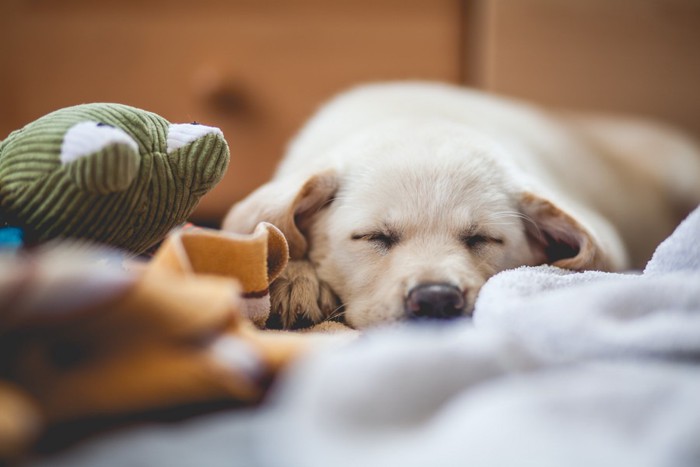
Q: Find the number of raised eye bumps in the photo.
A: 2